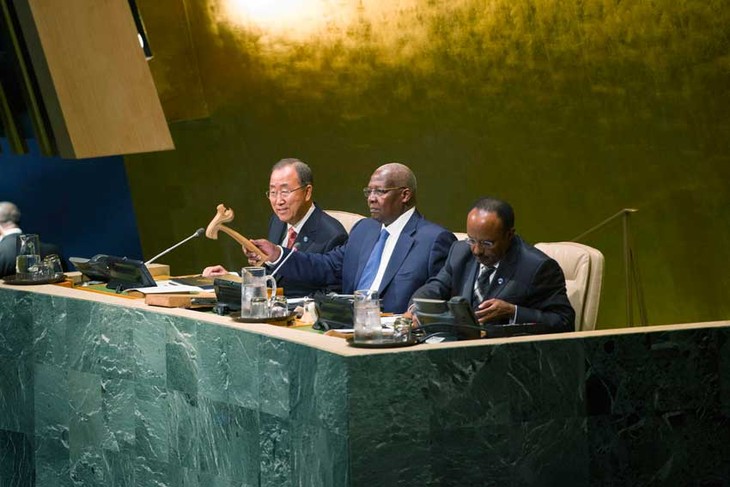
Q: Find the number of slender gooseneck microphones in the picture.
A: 2